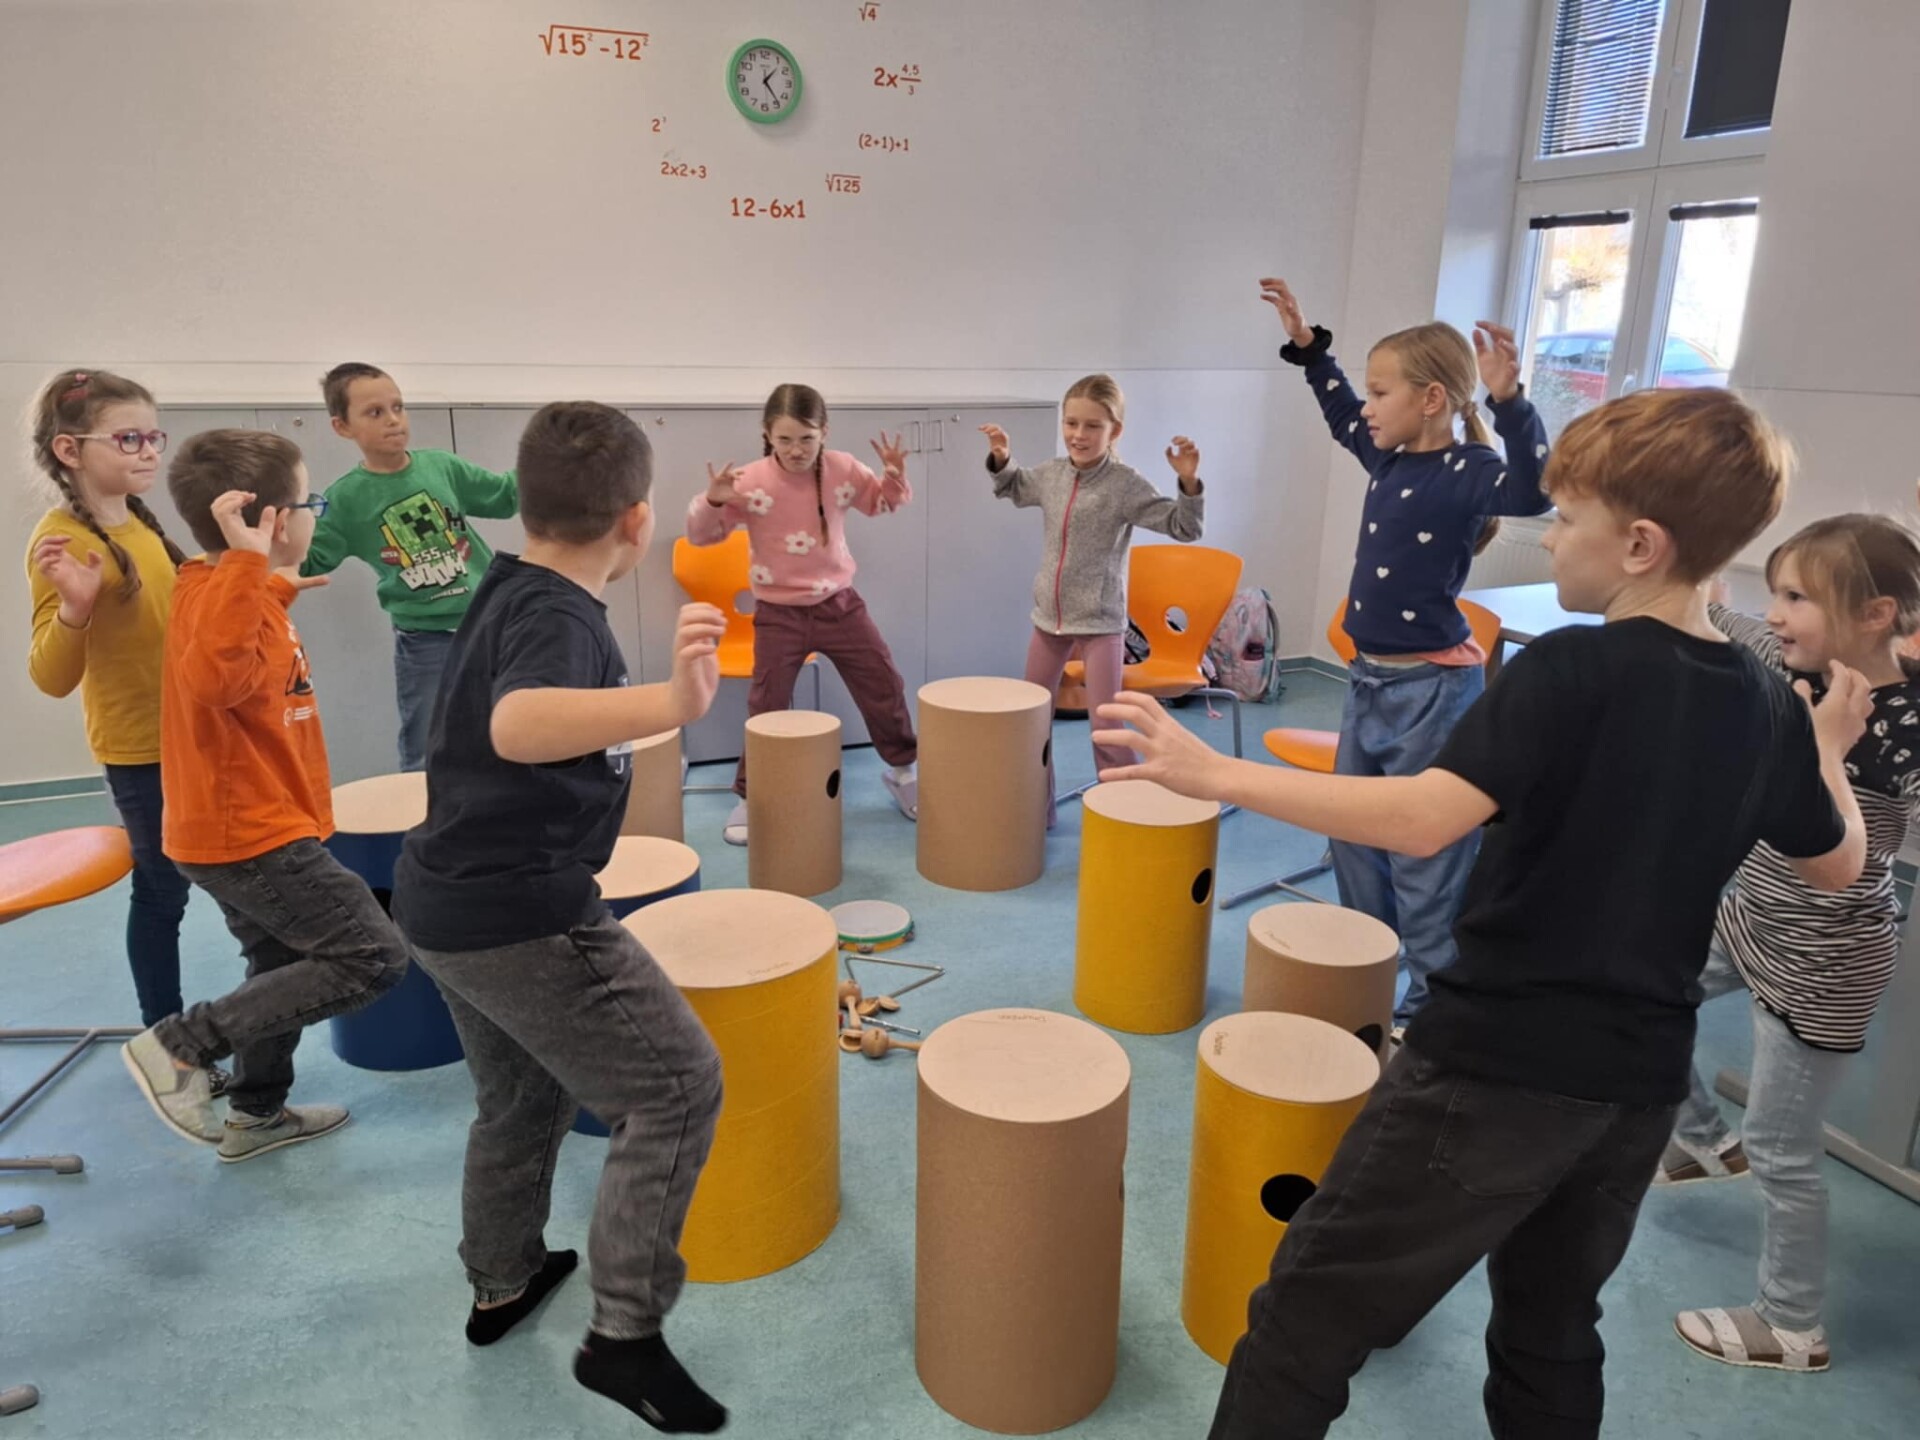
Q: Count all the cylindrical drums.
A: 10